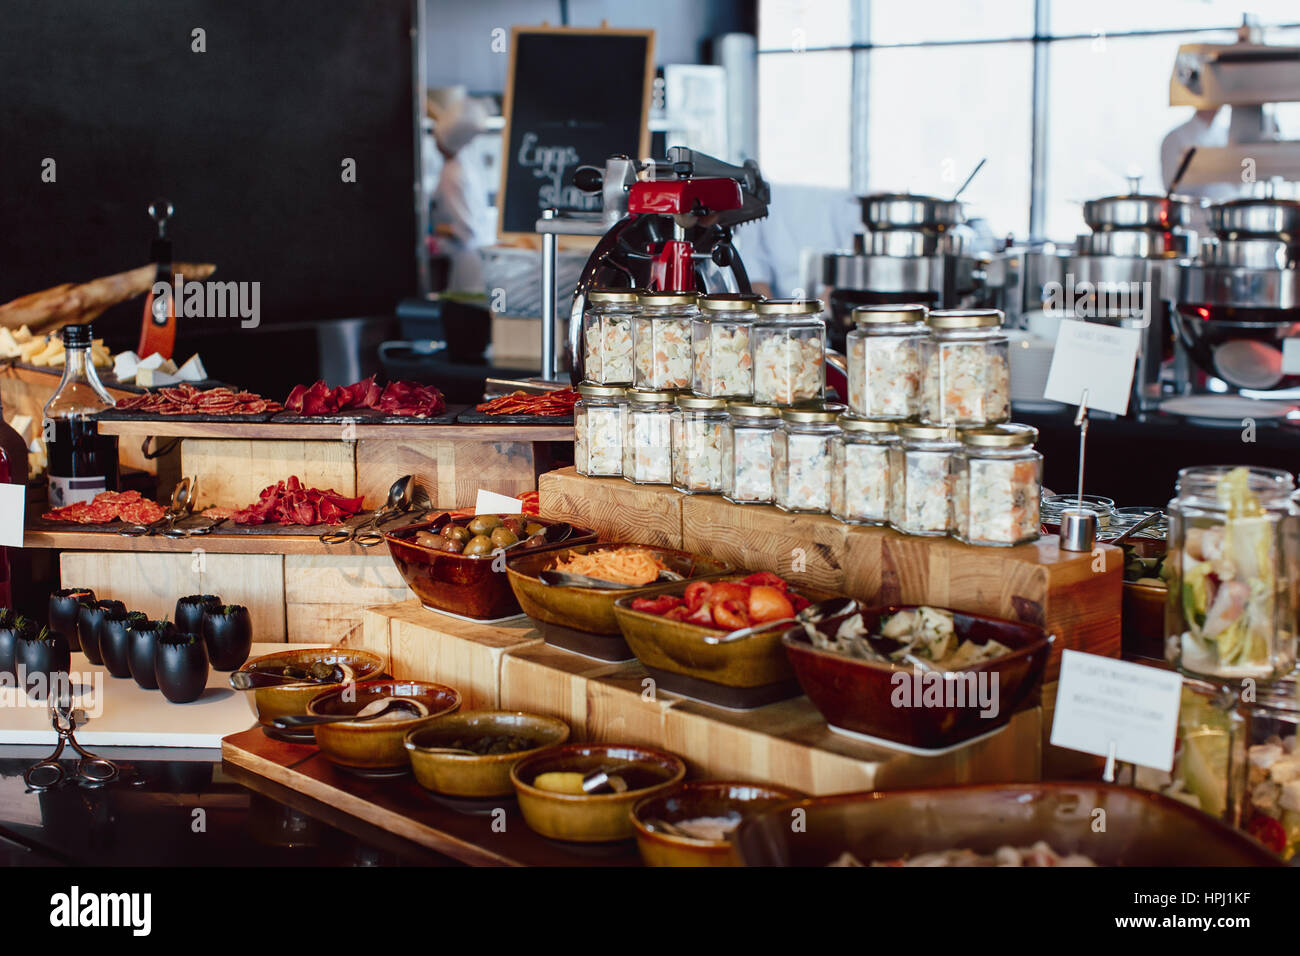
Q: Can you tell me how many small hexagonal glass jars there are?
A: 14